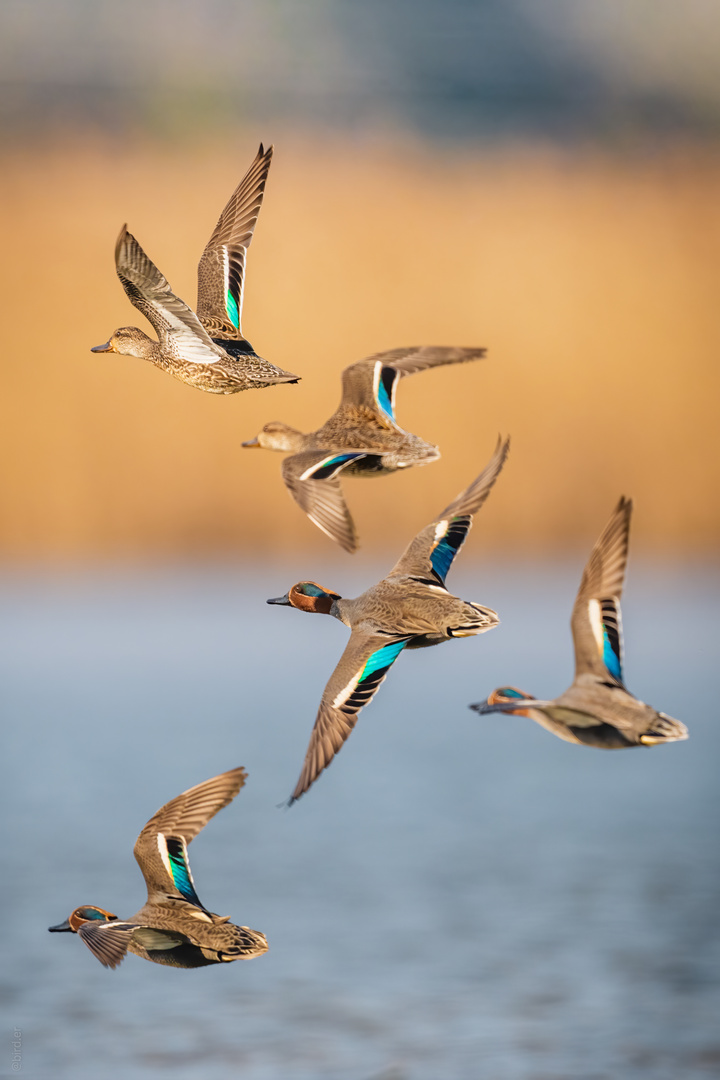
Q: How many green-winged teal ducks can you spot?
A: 5